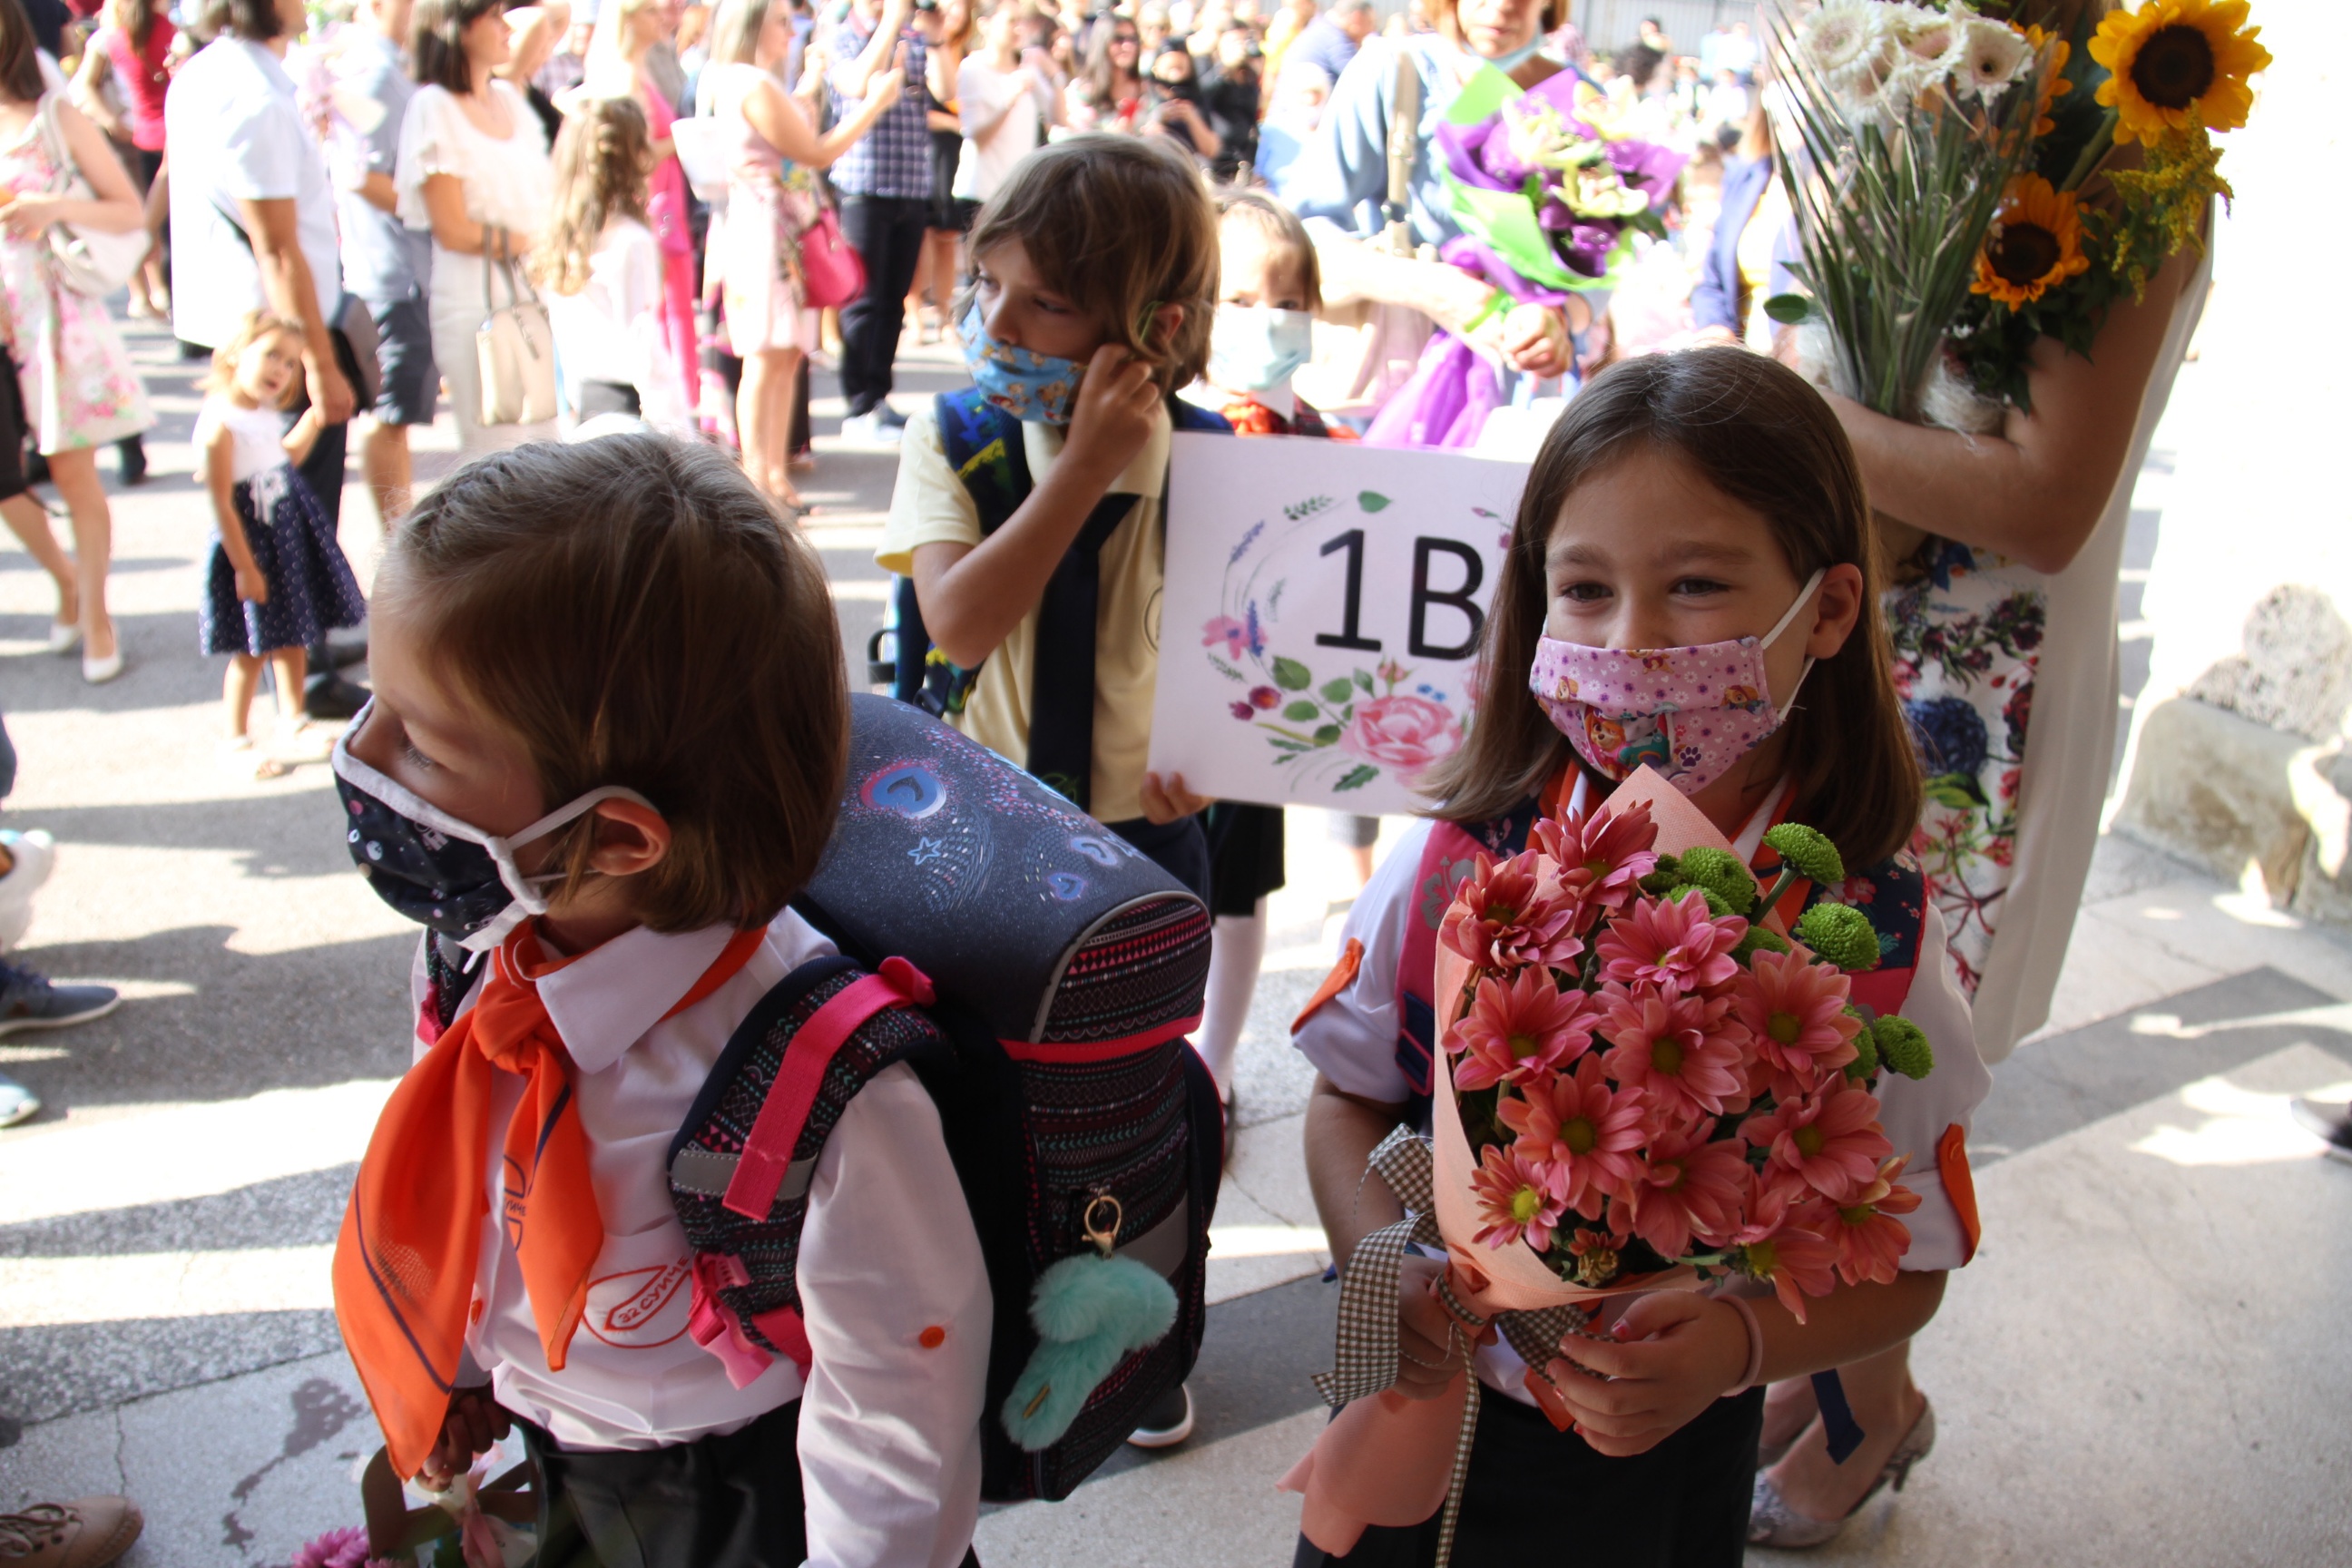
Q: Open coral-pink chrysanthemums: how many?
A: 12